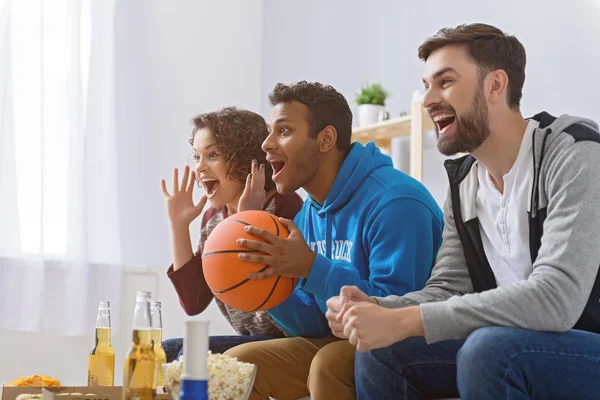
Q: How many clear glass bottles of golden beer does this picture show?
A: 3